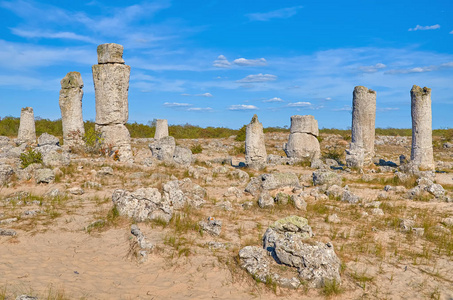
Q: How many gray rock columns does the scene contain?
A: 8